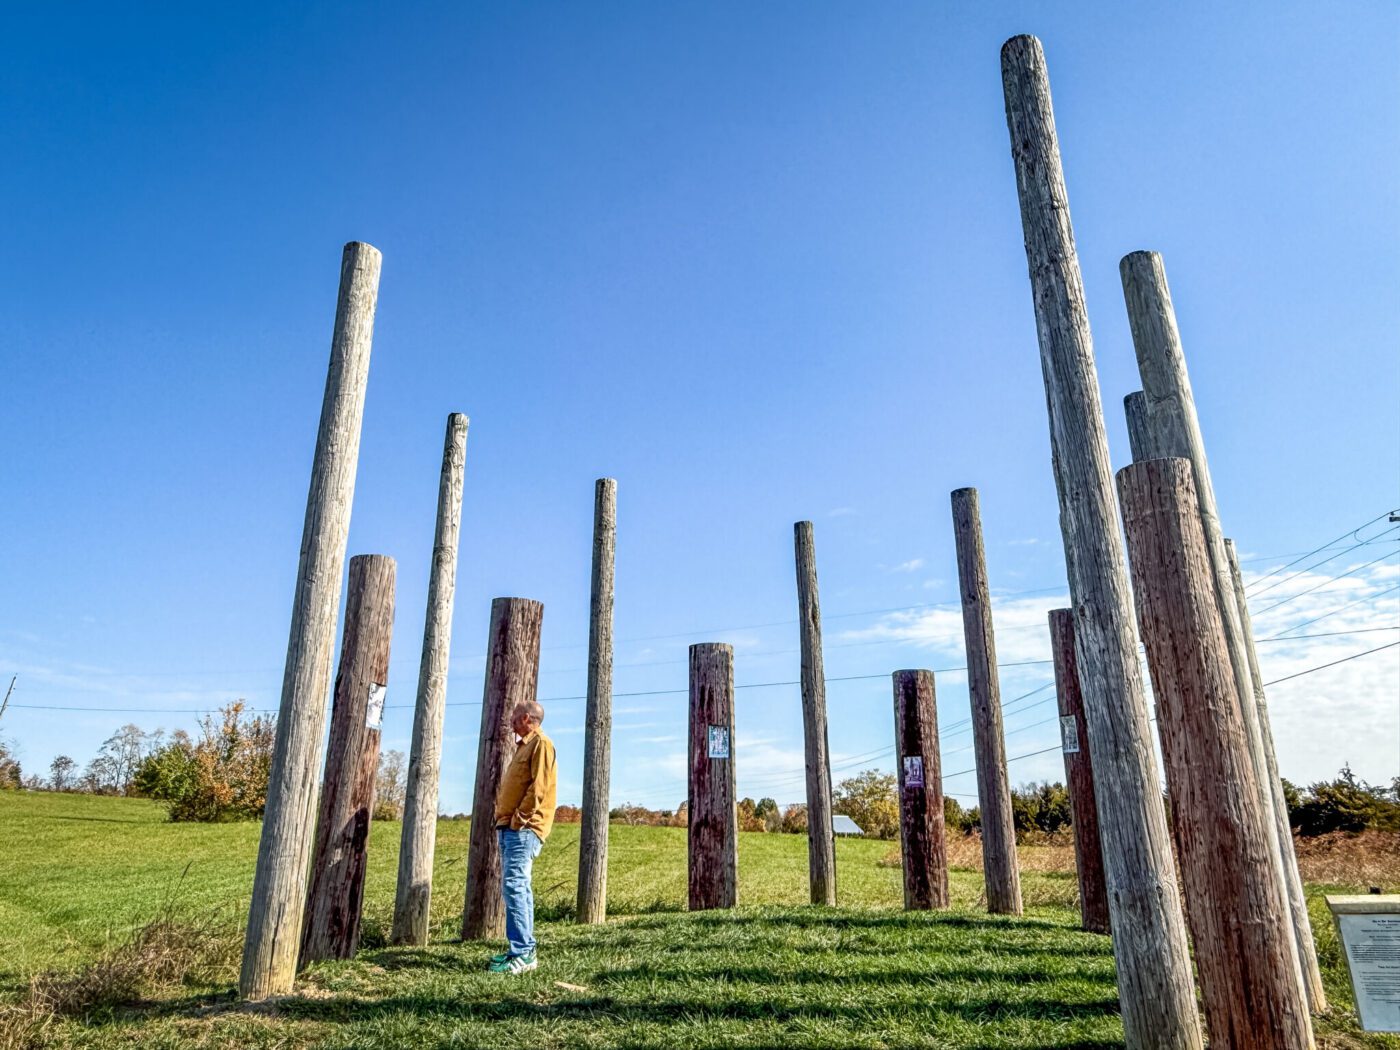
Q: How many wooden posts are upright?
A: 15